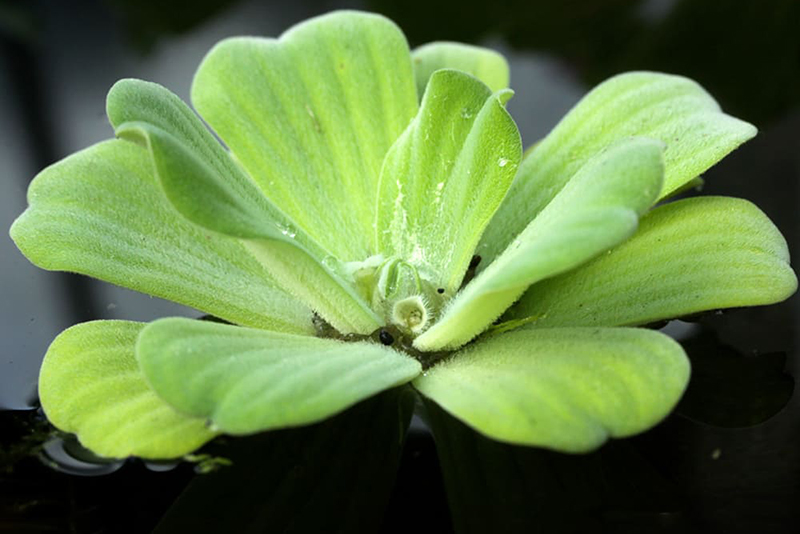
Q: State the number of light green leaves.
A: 11